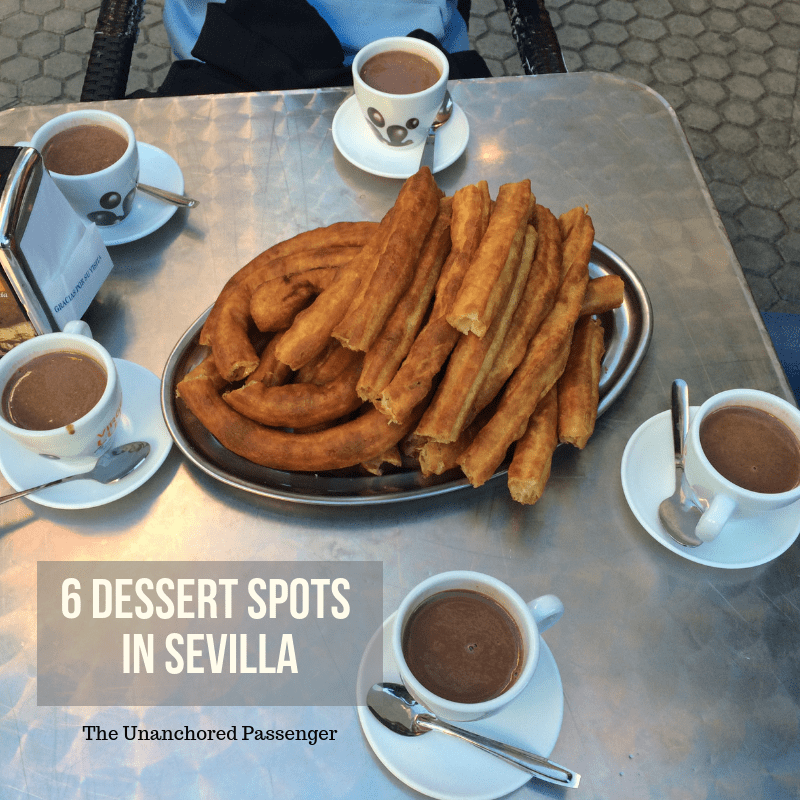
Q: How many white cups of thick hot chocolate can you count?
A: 5